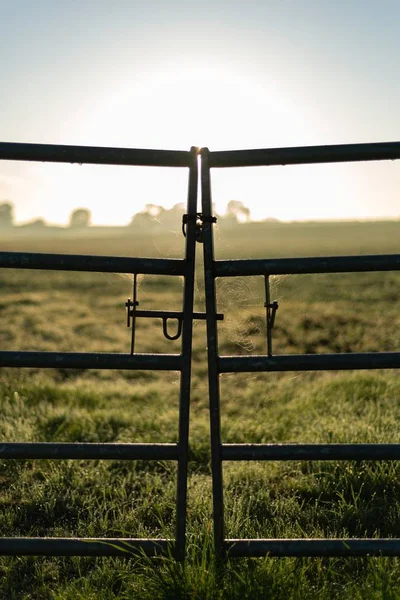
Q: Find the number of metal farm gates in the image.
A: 2